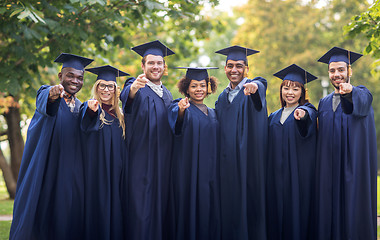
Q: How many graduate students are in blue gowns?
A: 7